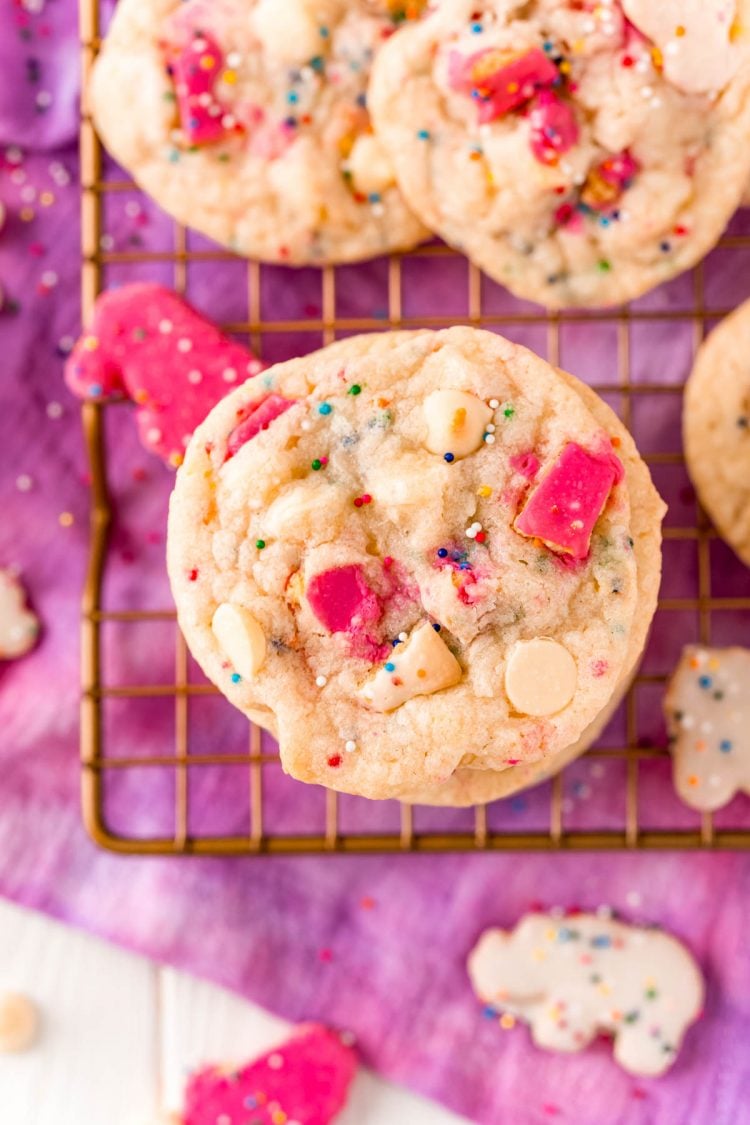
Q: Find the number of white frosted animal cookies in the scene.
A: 3